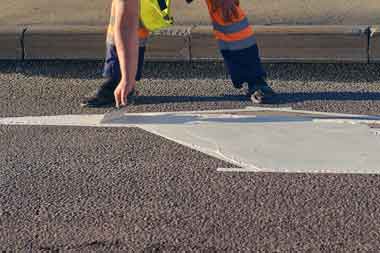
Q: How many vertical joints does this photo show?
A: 3